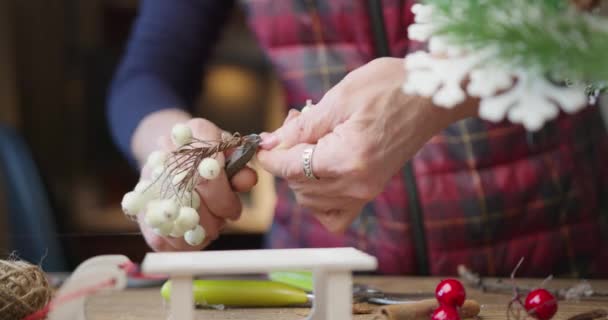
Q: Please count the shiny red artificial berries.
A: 3